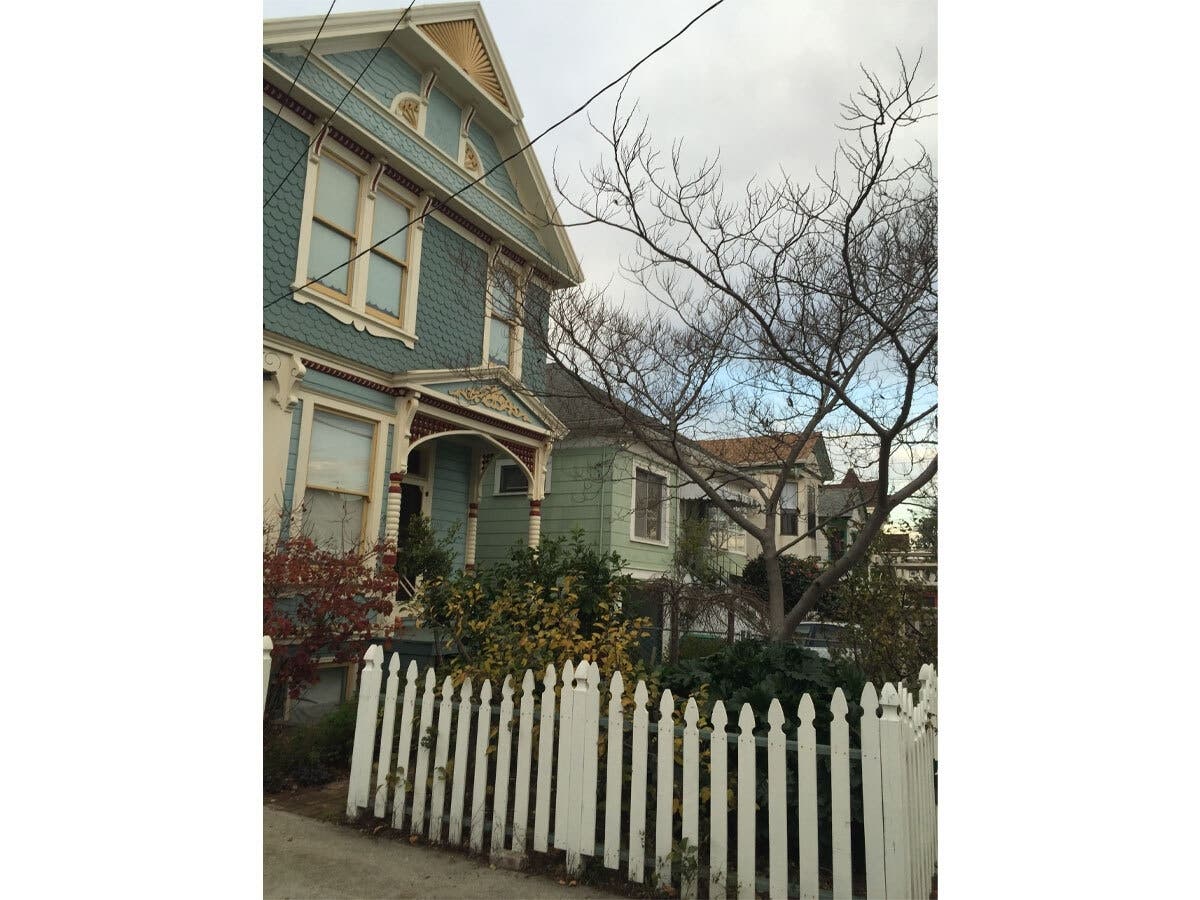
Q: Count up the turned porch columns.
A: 3